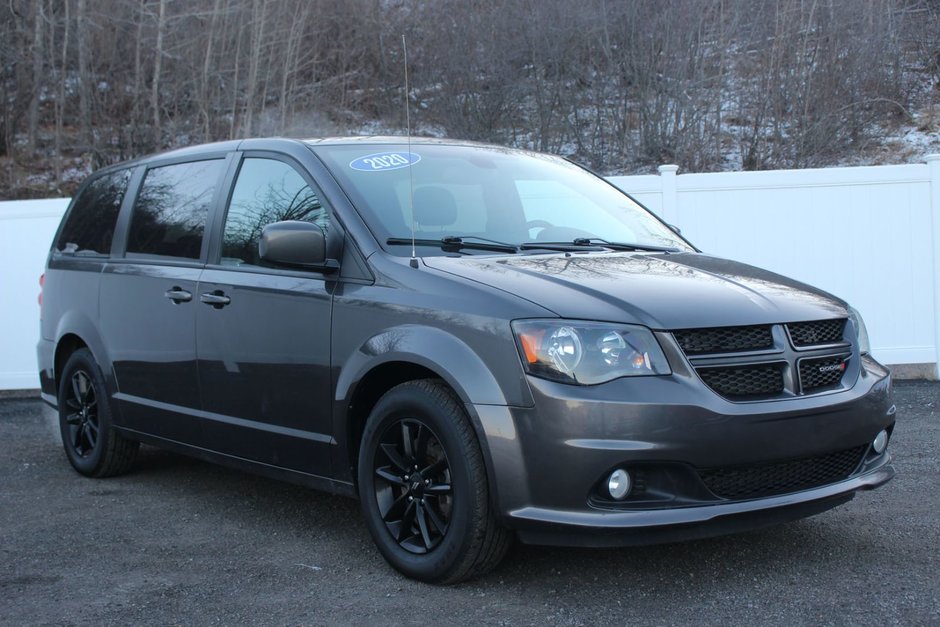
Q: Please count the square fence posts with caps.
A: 2